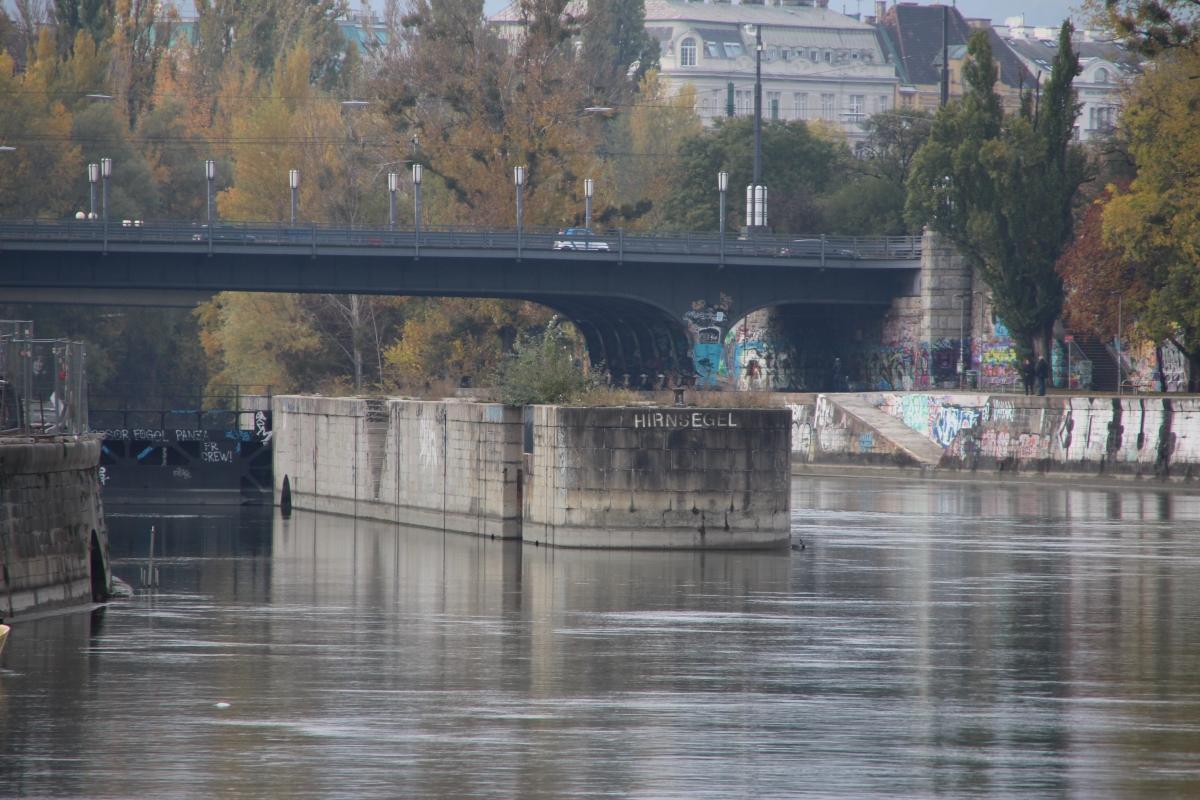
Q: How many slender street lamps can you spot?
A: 9